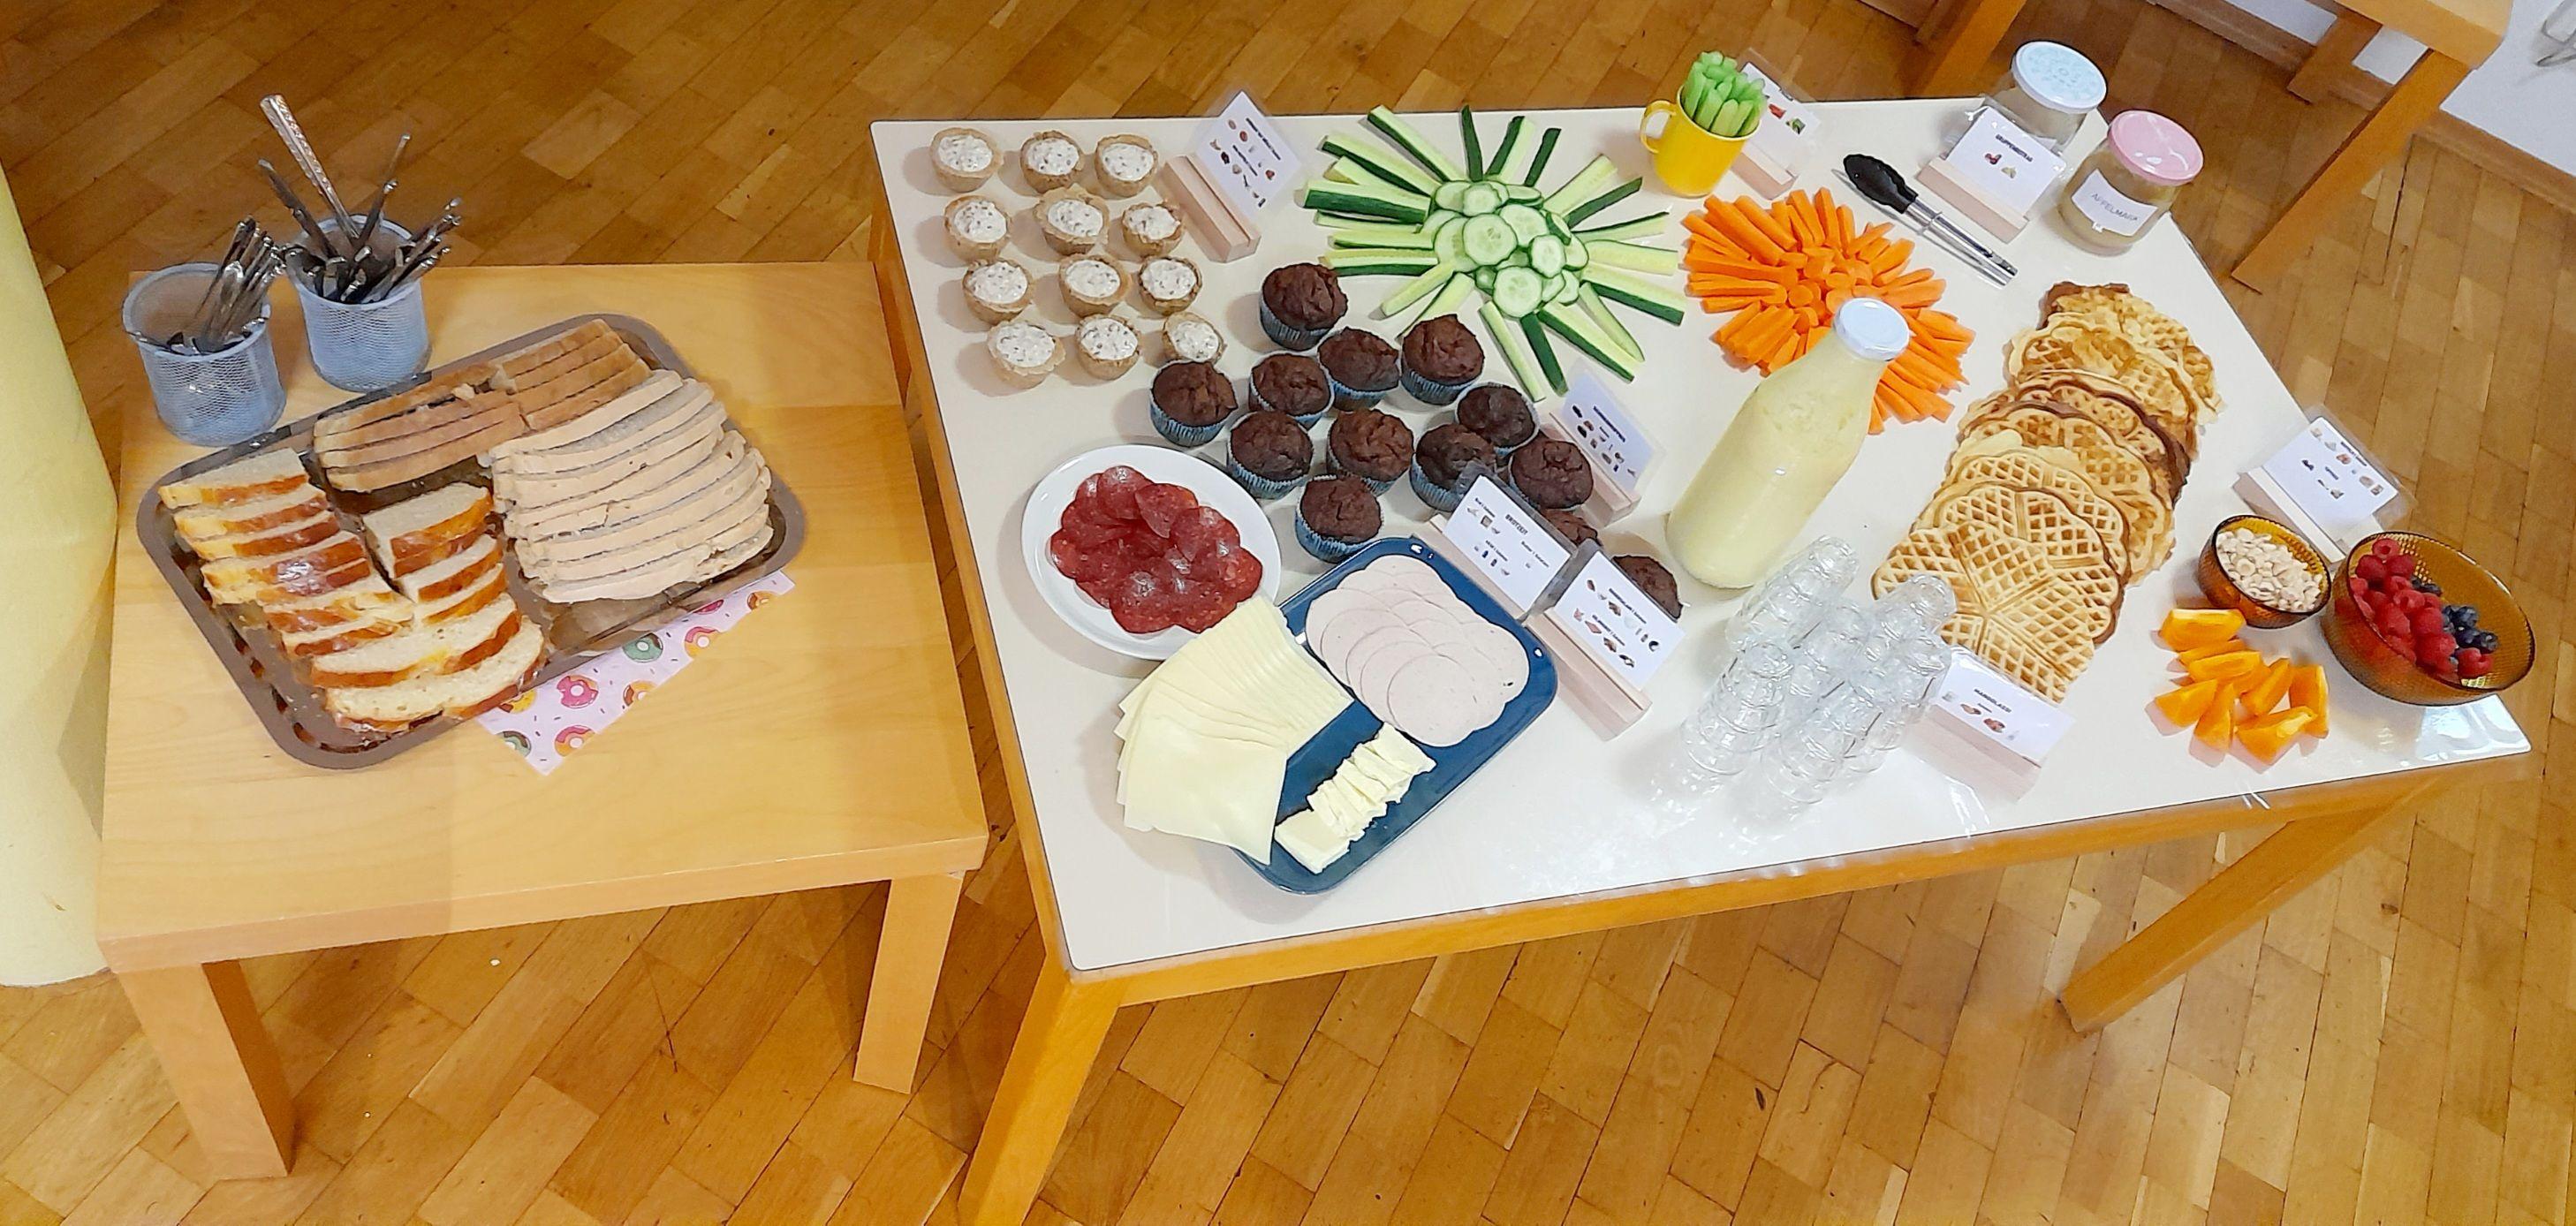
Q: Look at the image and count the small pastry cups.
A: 12